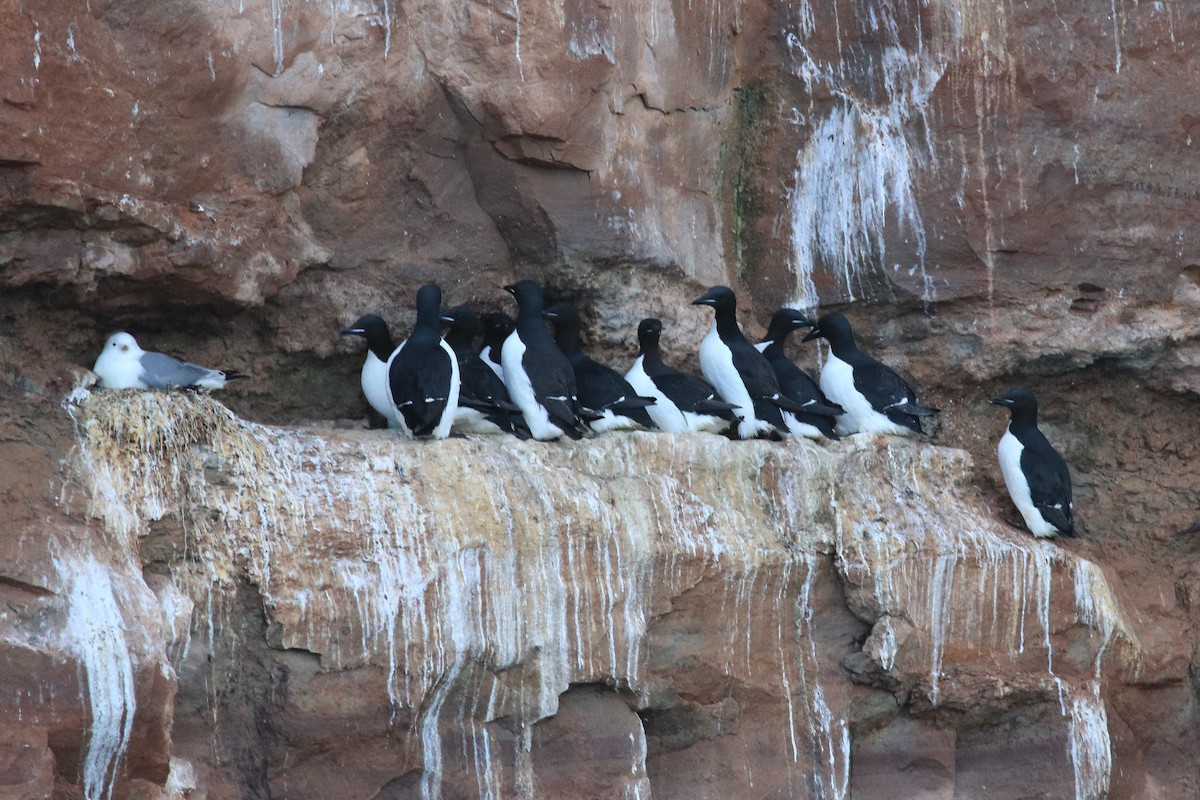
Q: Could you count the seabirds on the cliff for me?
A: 12